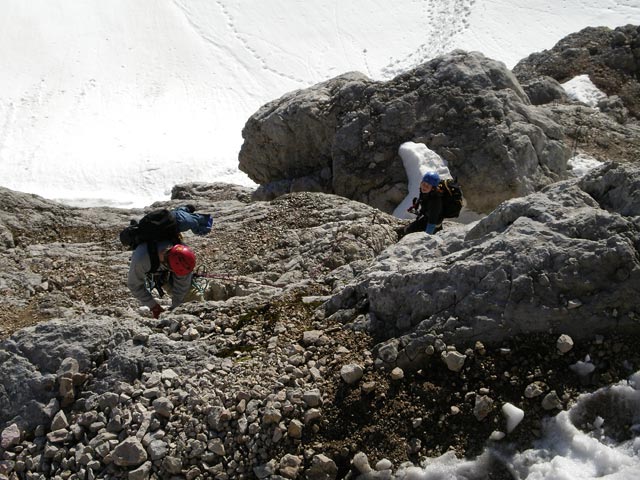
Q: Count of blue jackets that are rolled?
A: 1